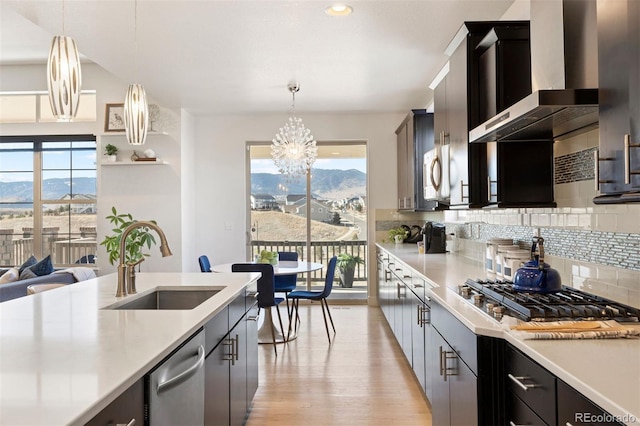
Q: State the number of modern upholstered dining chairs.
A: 4